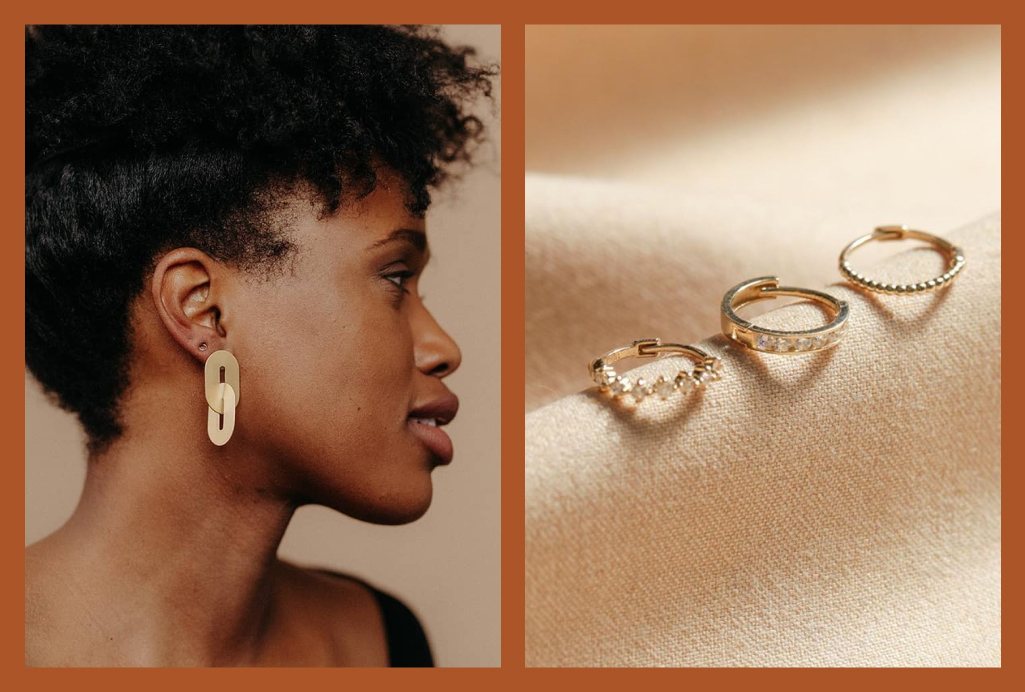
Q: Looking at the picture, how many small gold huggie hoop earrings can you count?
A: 3